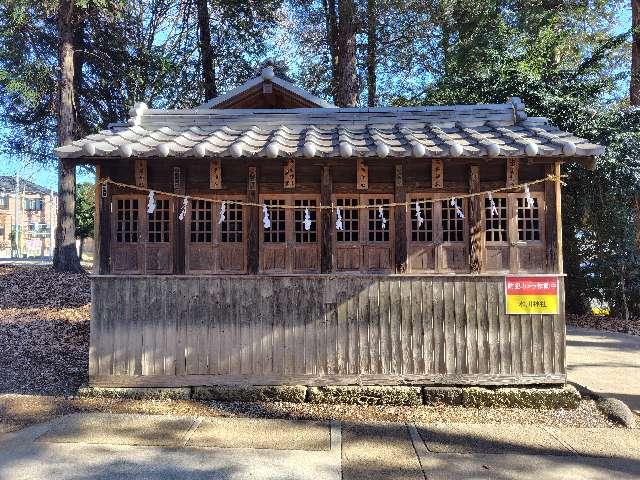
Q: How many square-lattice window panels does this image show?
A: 12